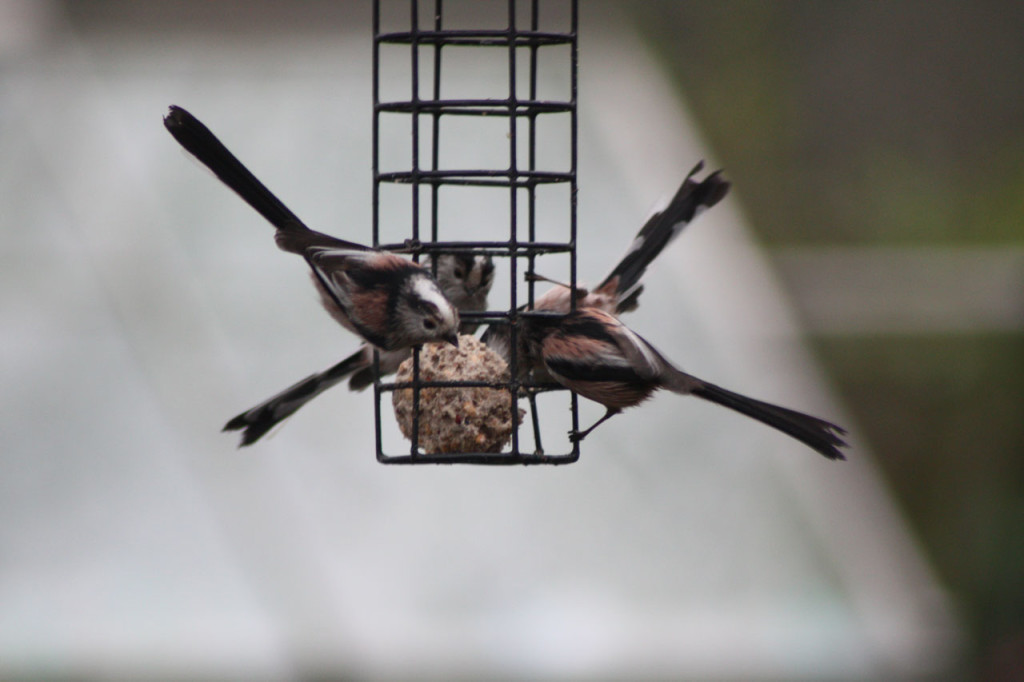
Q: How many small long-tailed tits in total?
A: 4